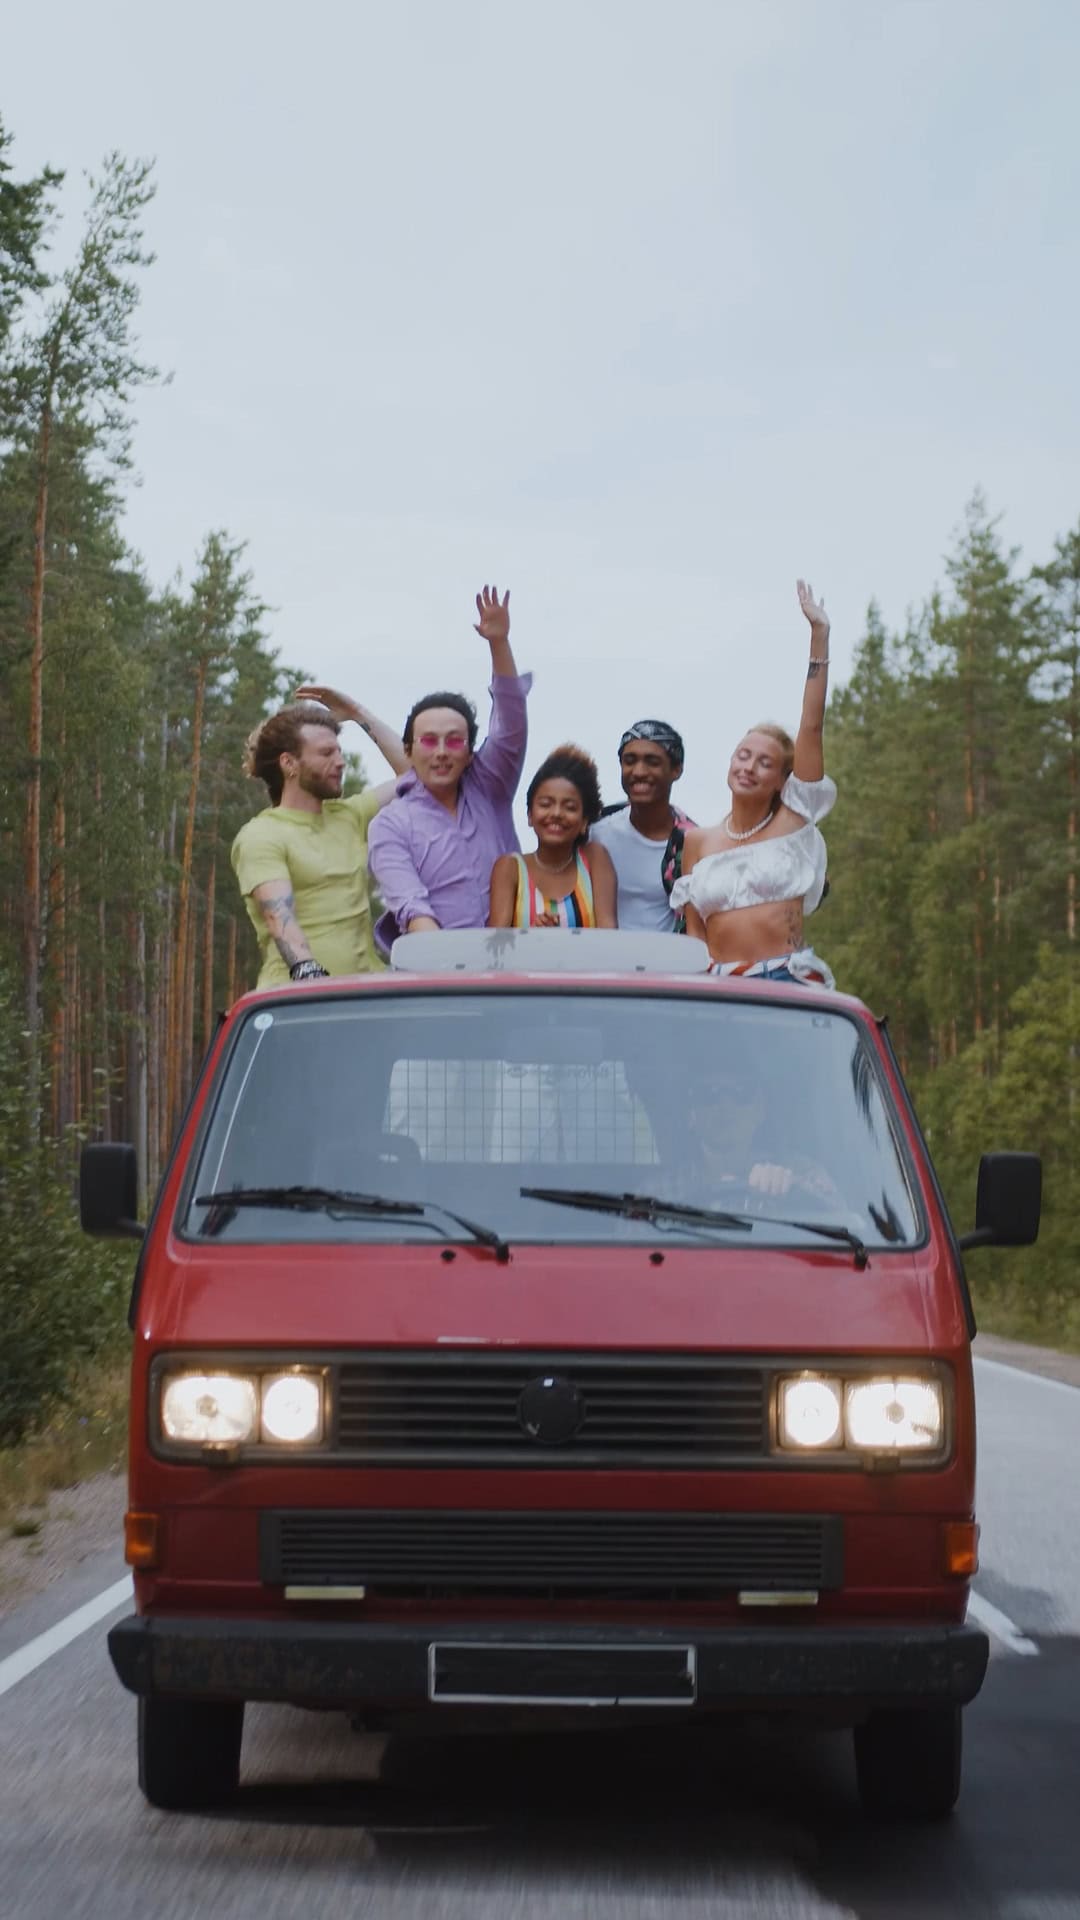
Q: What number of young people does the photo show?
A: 5